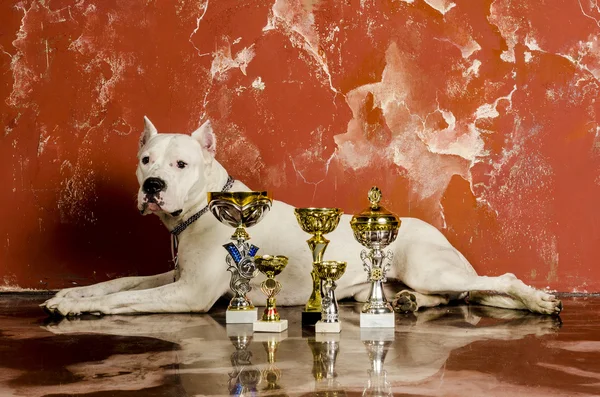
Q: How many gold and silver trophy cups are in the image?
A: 5